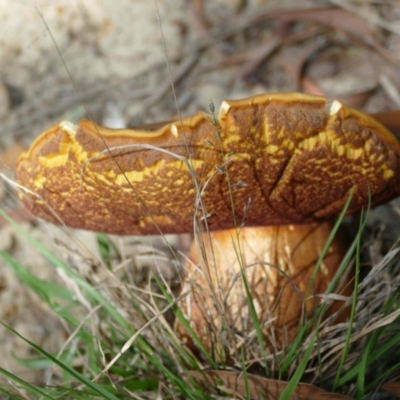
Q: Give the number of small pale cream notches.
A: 4